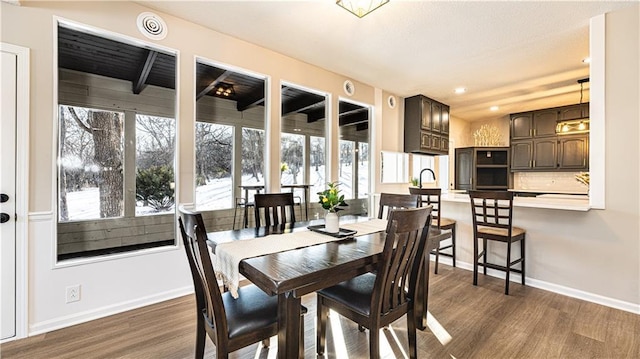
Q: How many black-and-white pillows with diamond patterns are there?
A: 0